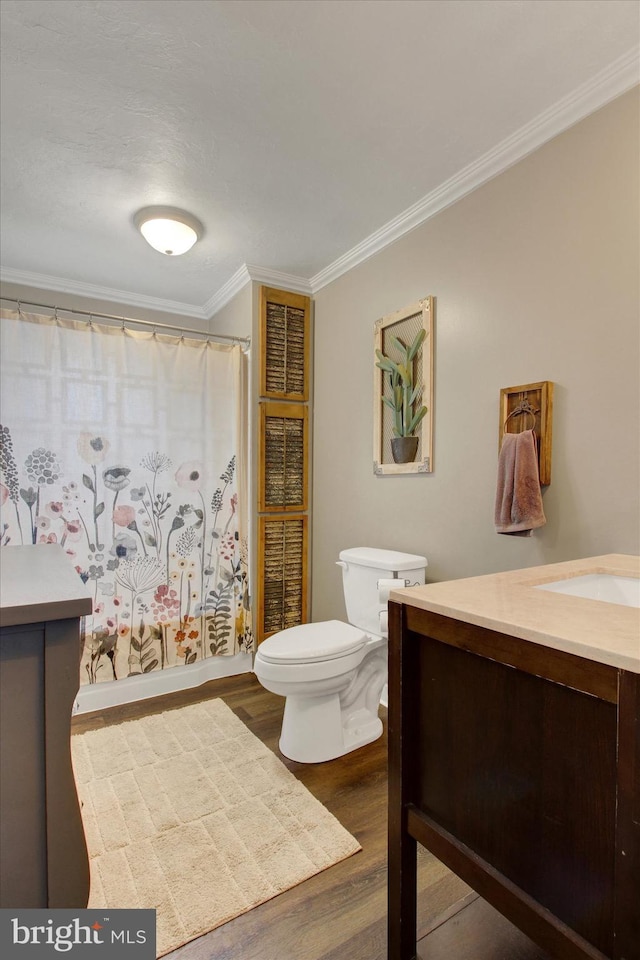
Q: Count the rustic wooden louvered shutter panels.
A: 3